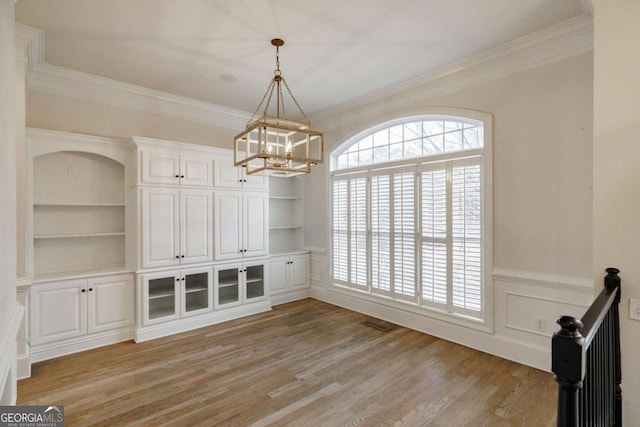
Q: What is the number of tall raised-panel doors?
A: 4